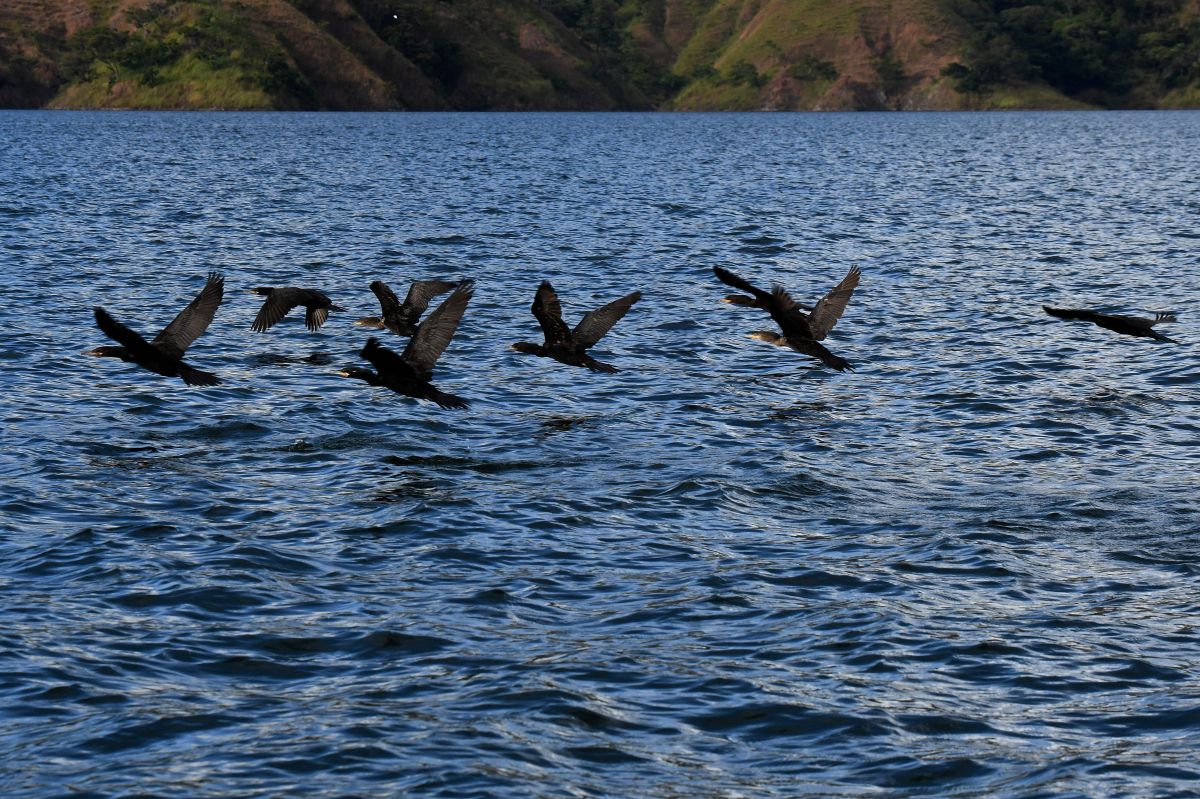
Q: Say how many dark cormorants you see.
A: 8